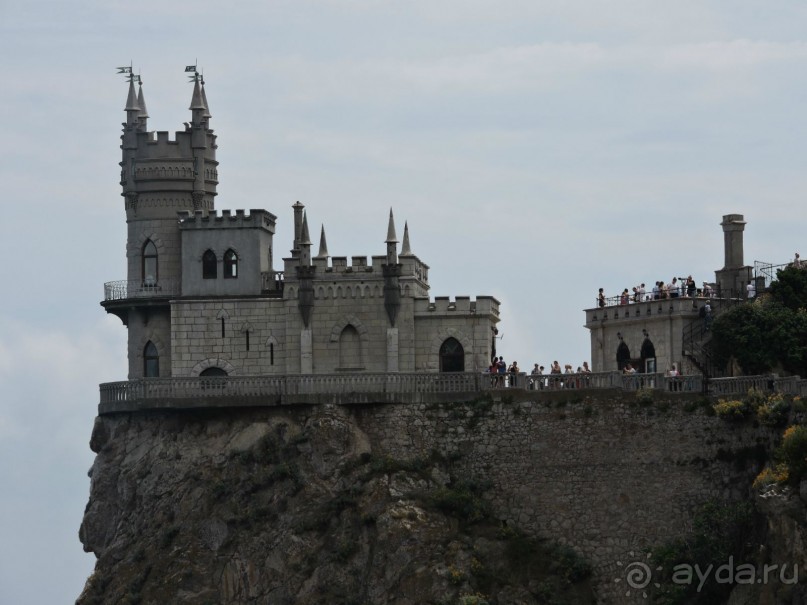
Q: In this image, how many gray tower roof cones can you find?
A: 8